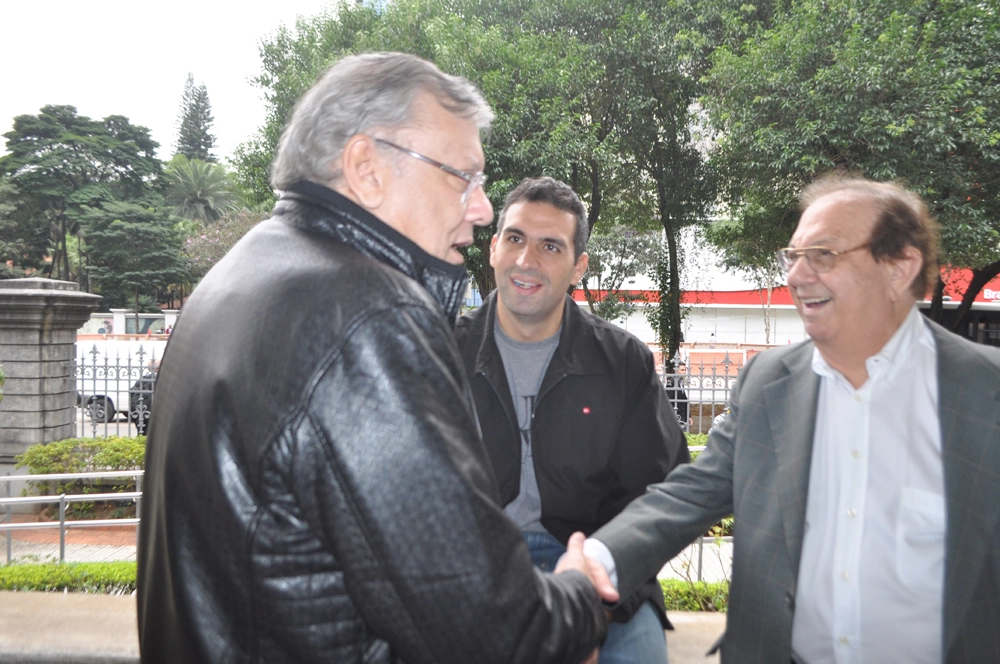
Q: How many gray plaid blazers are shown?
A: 1